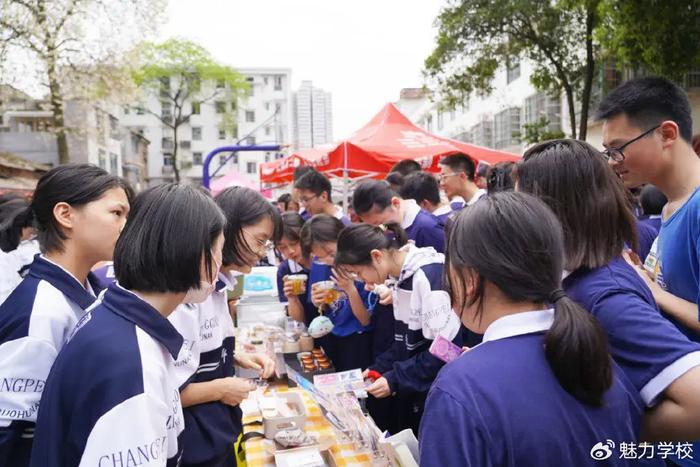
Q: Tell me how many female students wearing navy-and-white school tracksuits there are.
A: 4